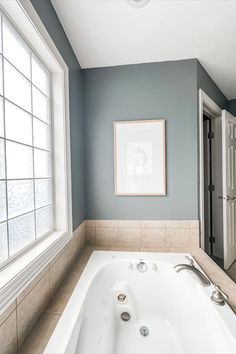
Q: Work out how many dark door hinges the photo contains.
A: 3